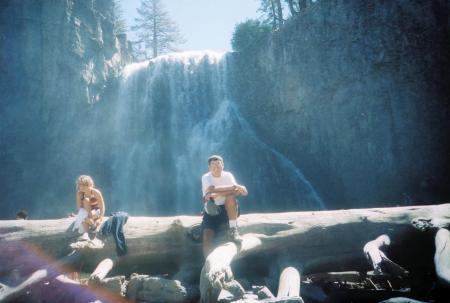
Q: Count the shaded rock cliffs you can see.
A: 2